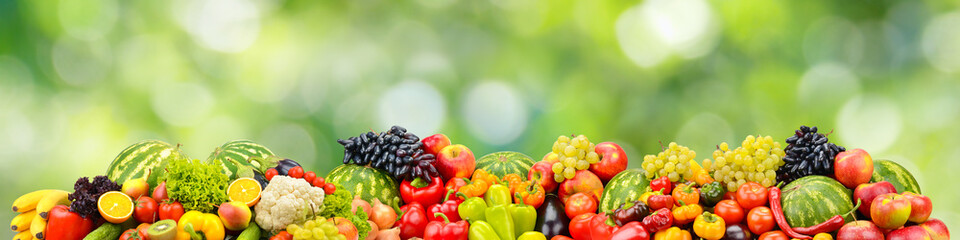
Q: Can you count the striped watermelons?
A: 7